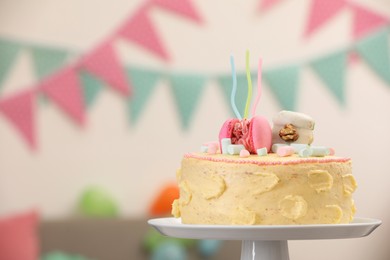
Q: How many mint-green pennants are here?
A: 9